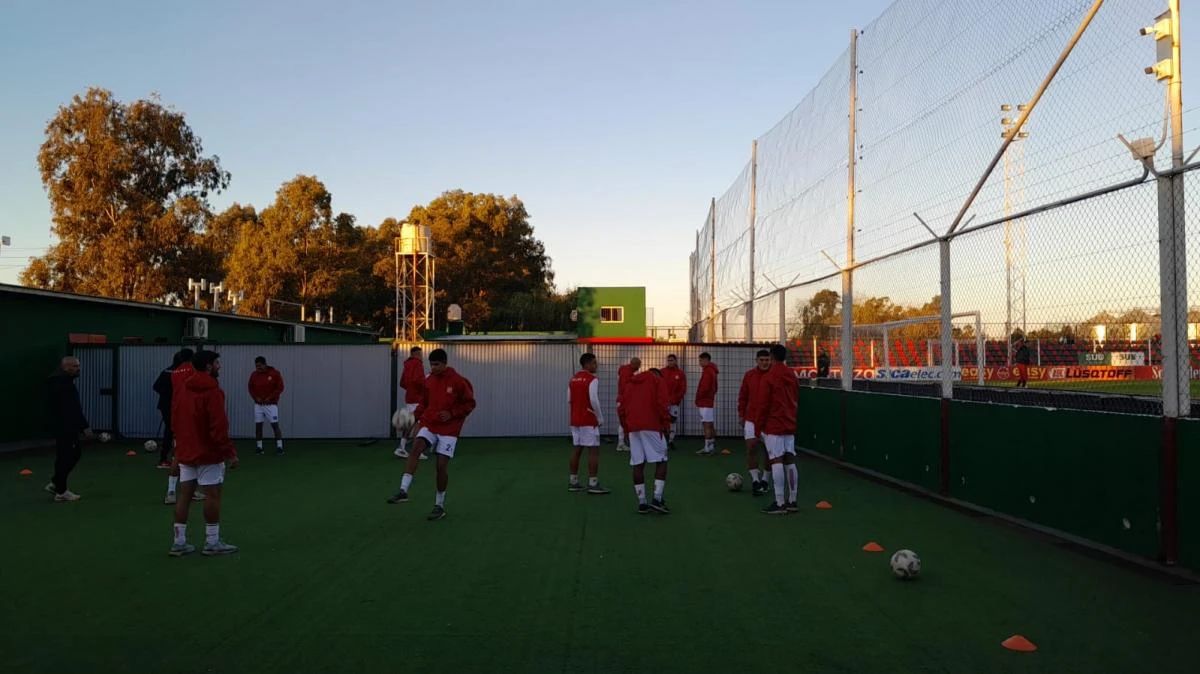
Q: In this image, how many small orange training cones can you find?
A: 6